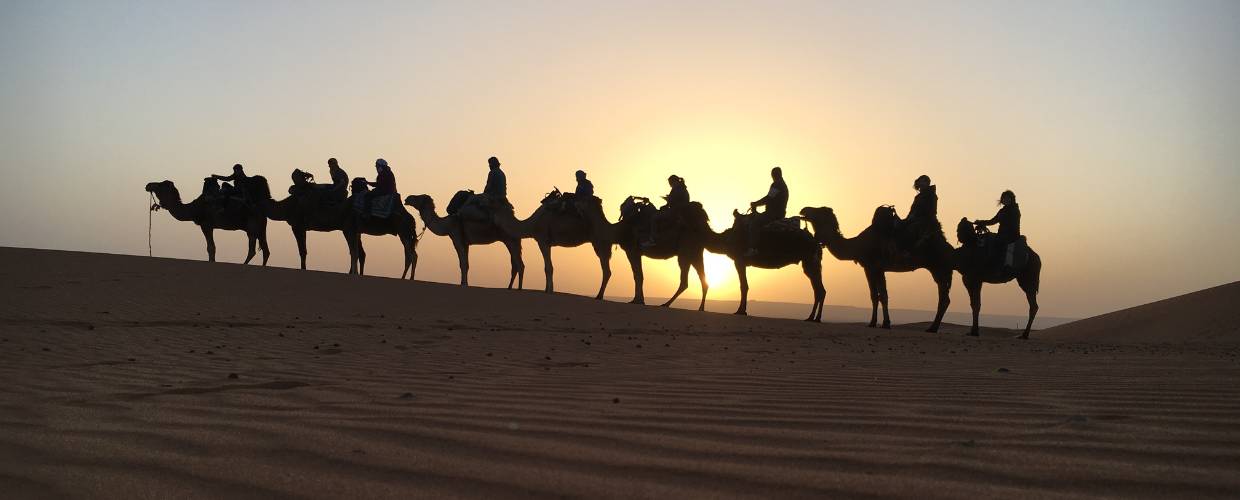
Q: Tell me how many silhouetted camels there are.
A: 9